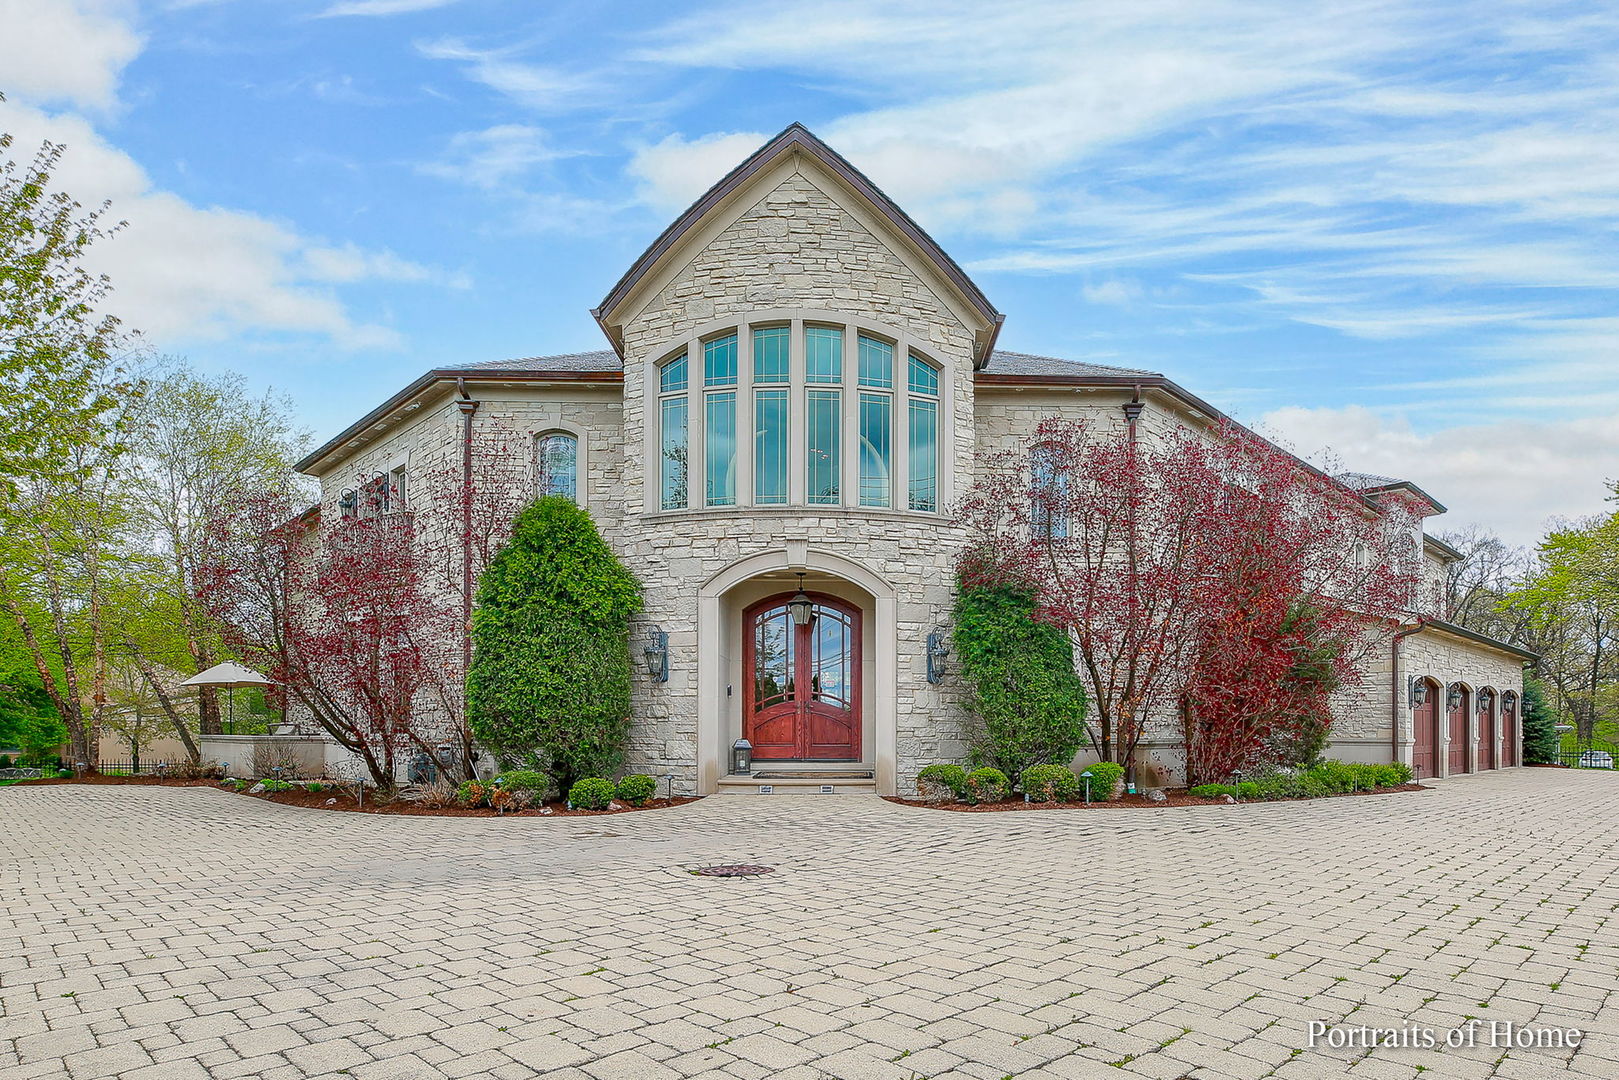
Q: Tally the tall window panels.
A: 6